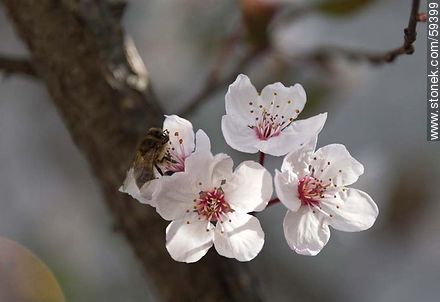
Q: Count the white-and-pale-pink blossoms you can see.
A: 4